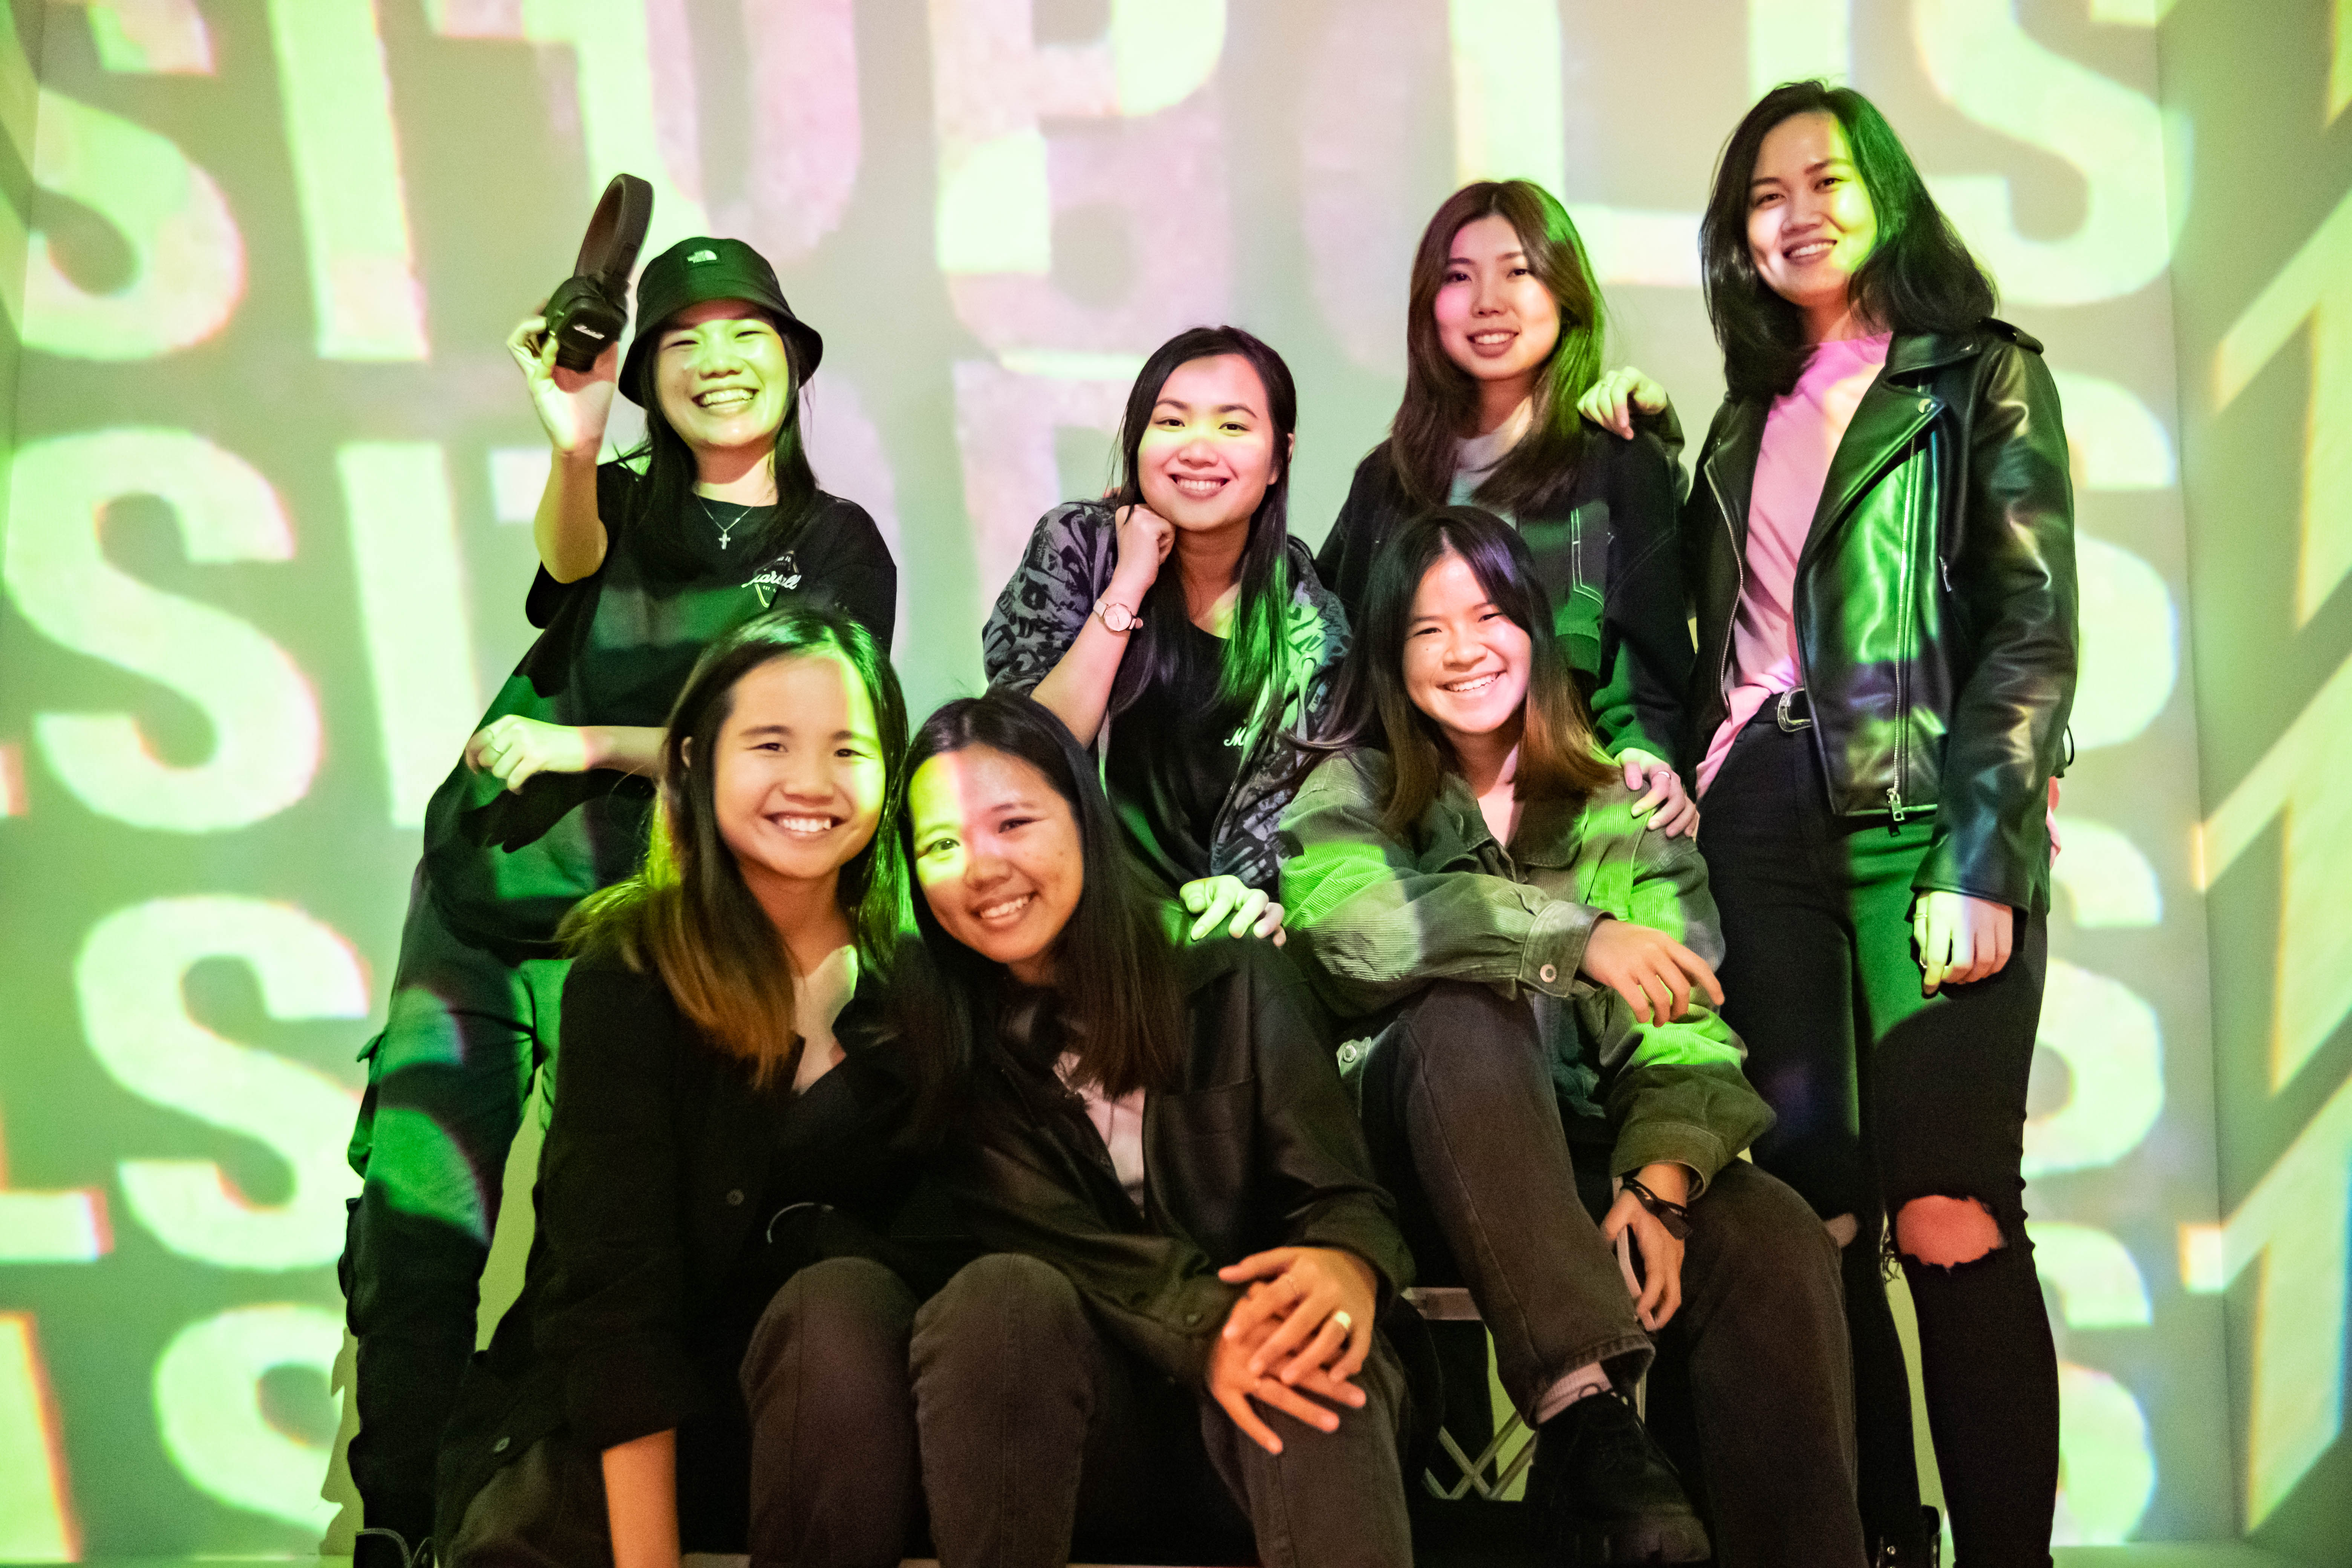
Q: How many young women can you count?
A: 7